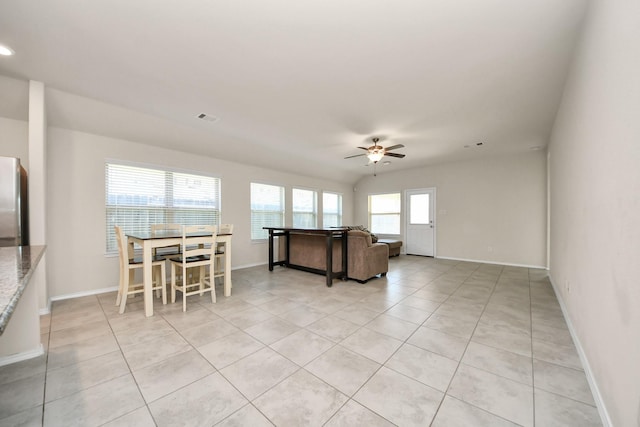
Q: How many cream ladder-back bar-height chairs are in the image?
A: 4